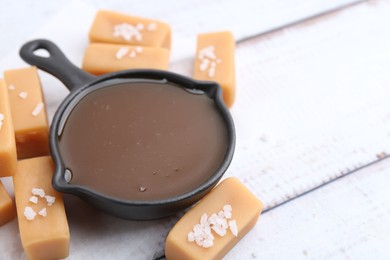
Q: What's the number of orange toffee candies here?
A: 8